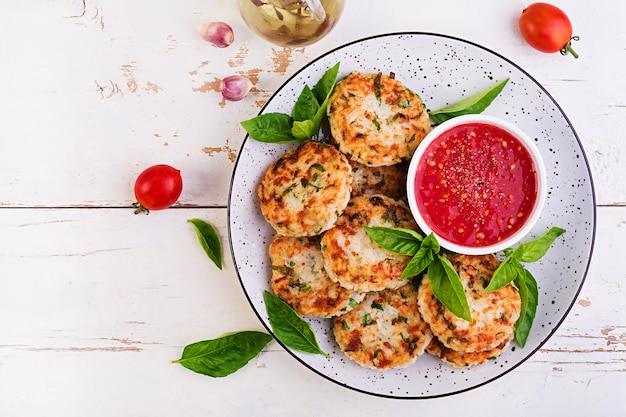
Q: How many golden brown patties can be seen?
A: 8